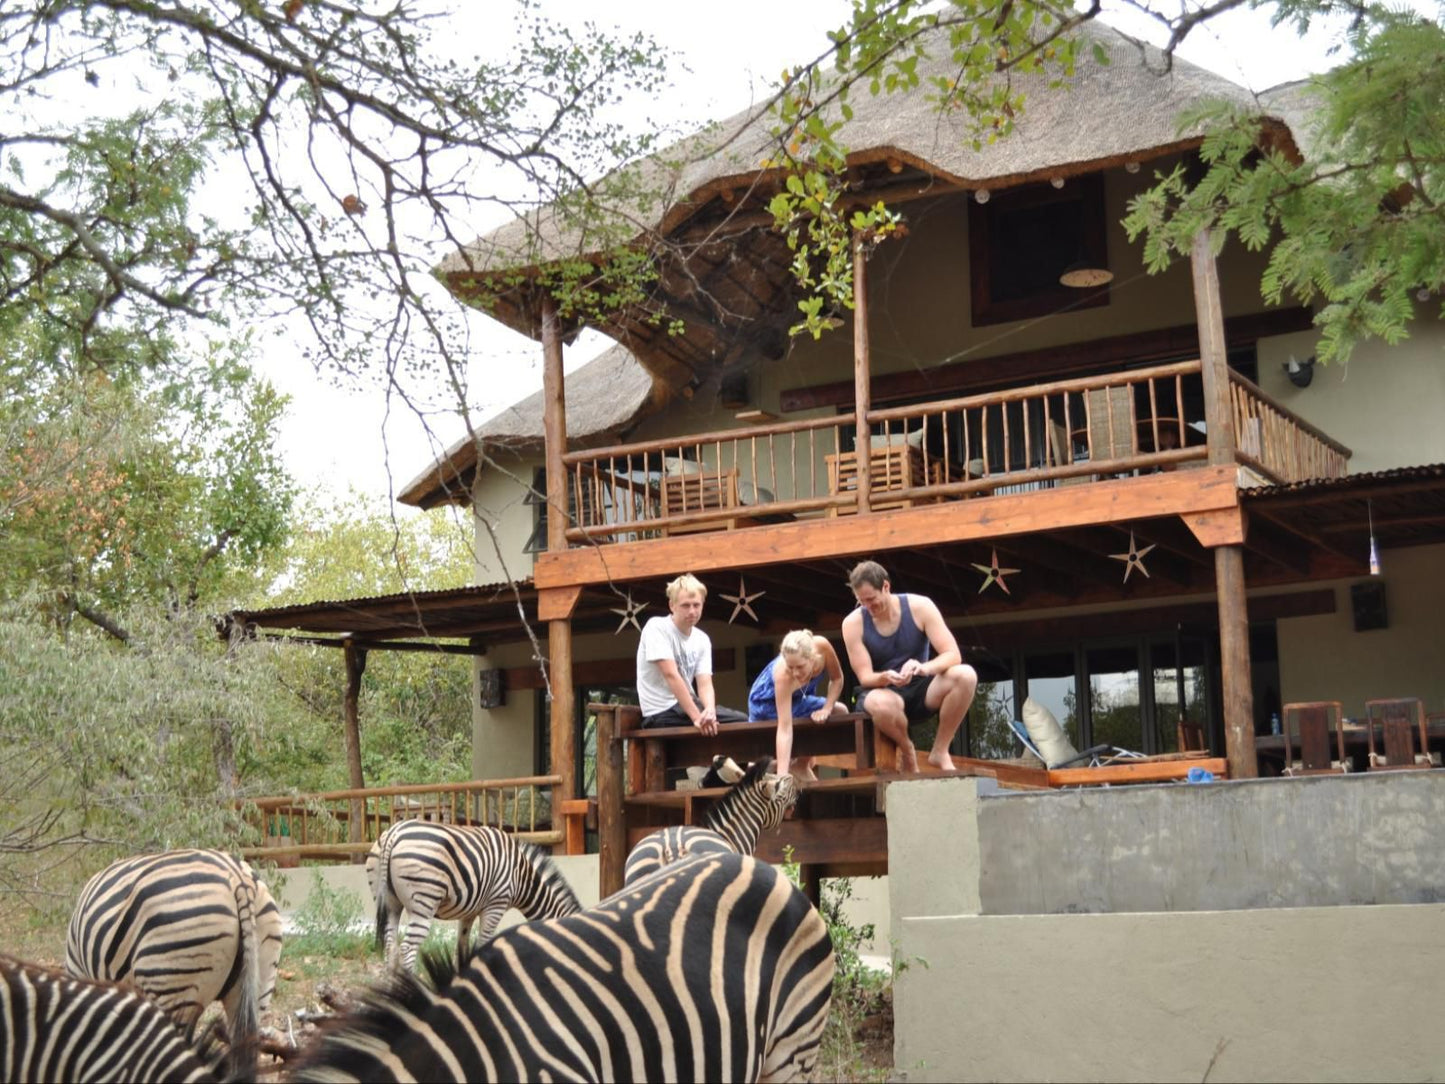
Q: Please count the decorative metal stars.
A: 4